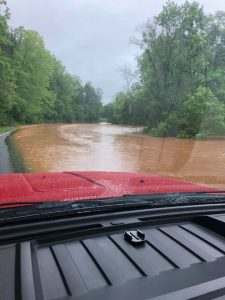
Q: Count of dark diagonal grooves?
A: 6